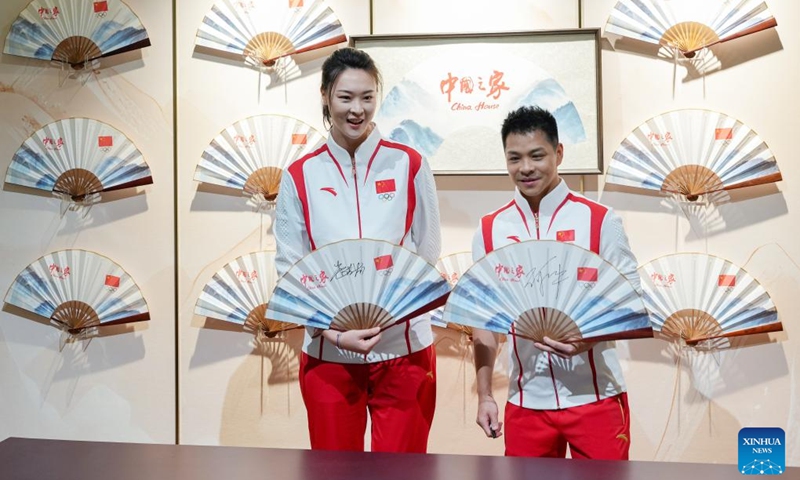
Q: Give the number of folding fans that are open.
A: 12